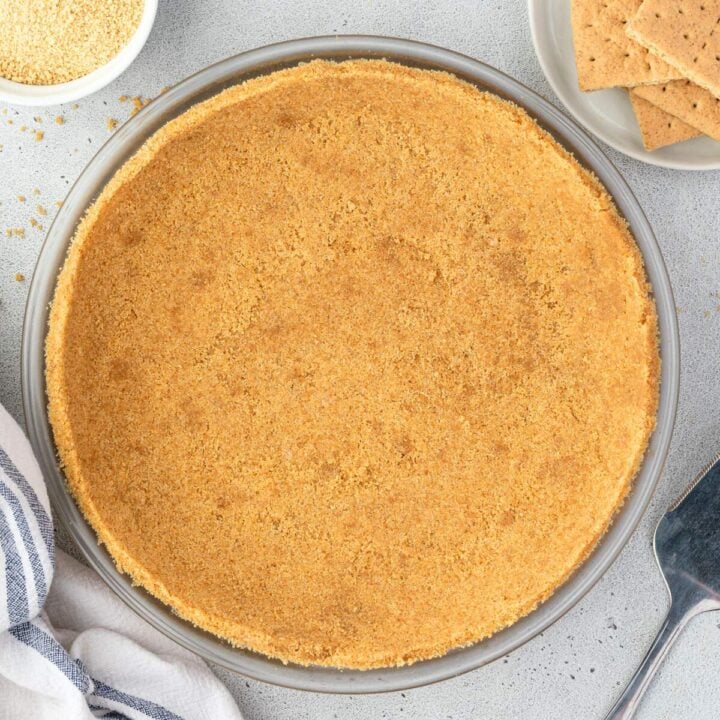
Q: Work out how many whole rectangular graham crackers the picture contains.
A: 4